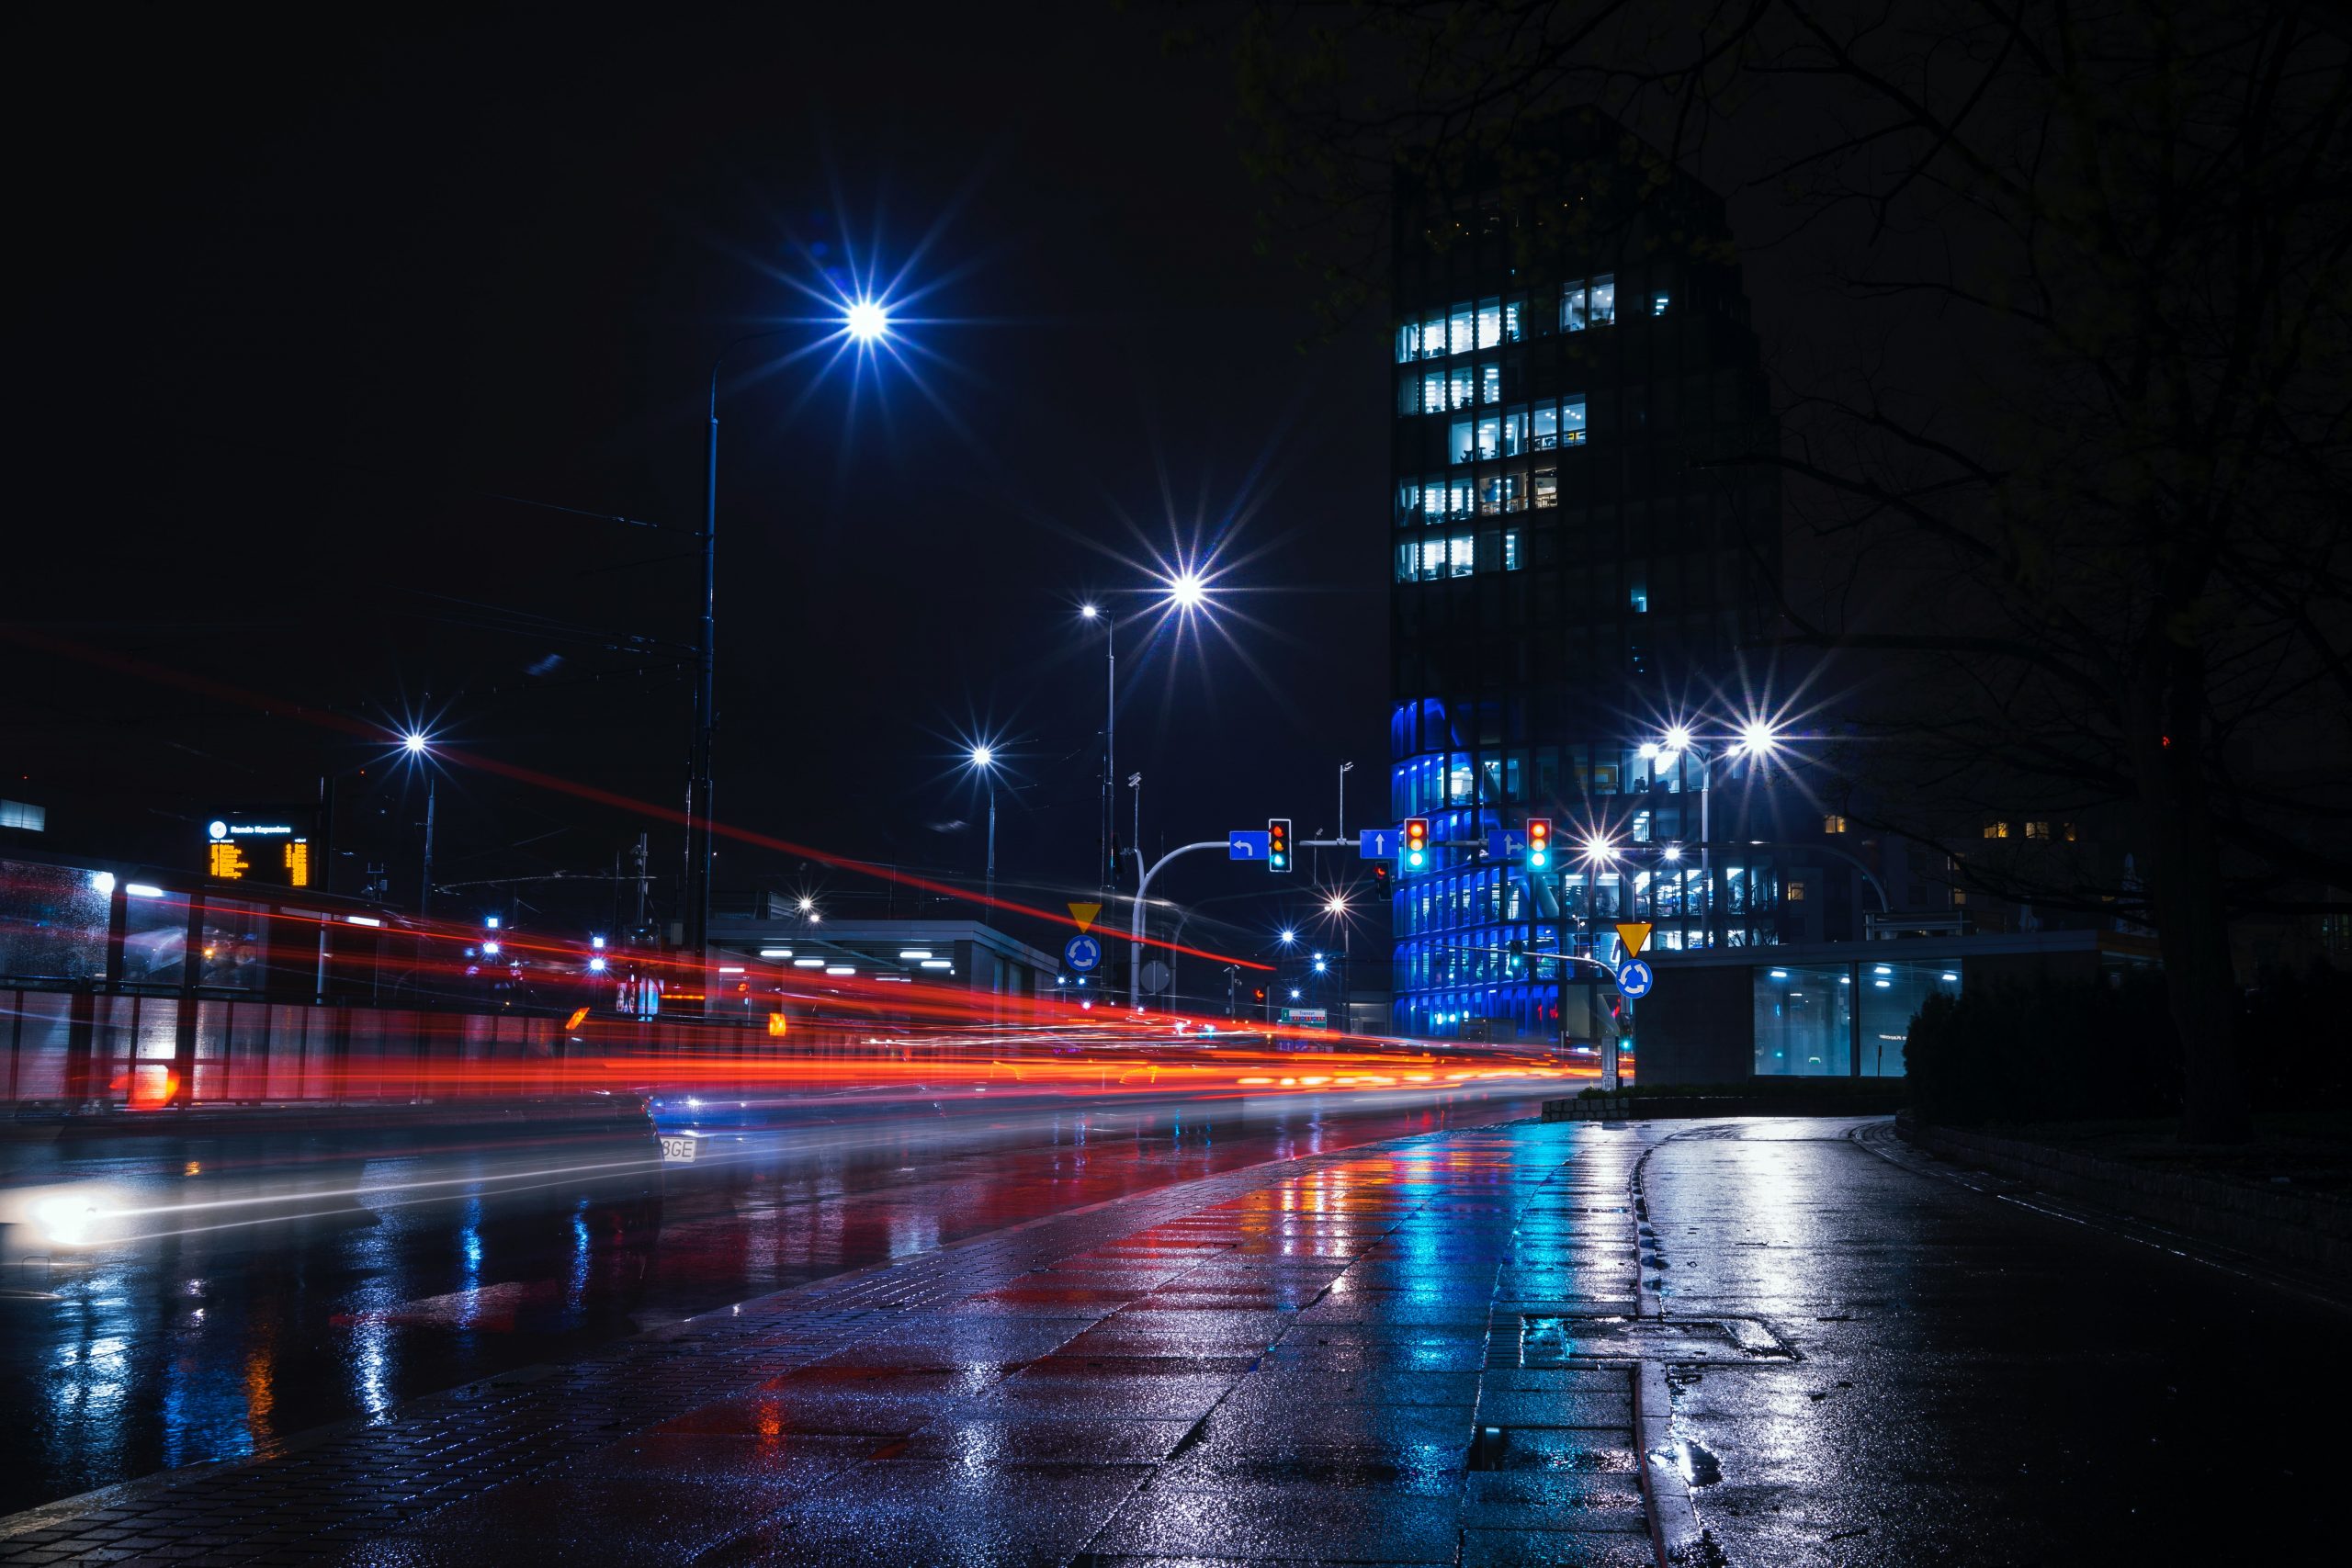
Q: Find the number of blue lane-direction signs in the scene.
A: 3